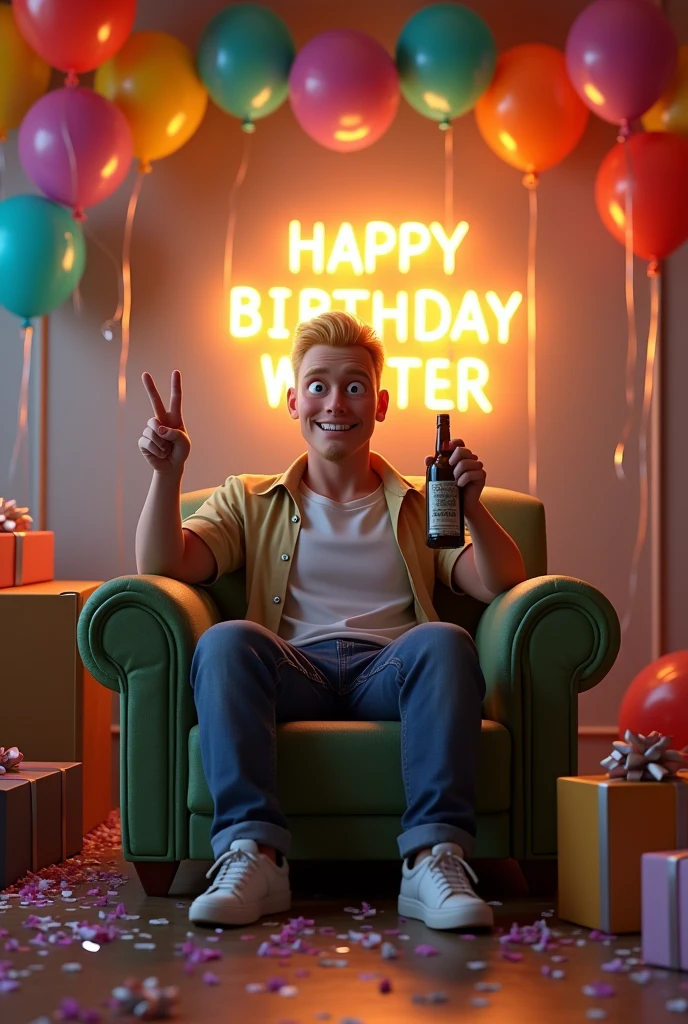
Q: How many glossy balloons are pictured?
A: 13